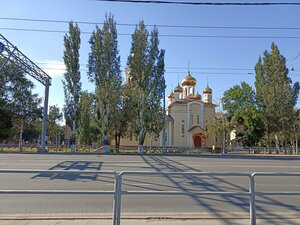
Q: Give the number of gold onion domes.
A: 5